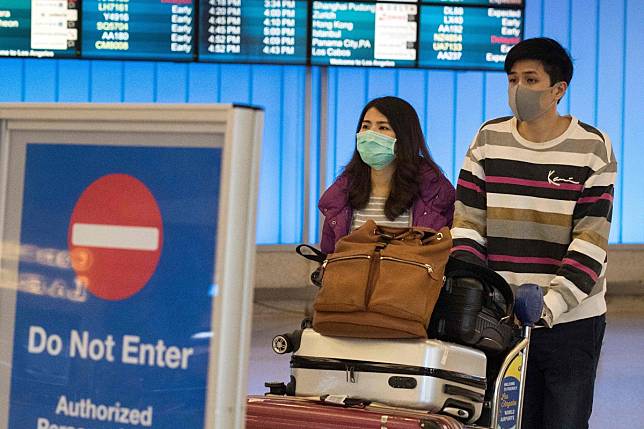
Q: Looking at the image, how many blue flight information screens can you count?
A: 5